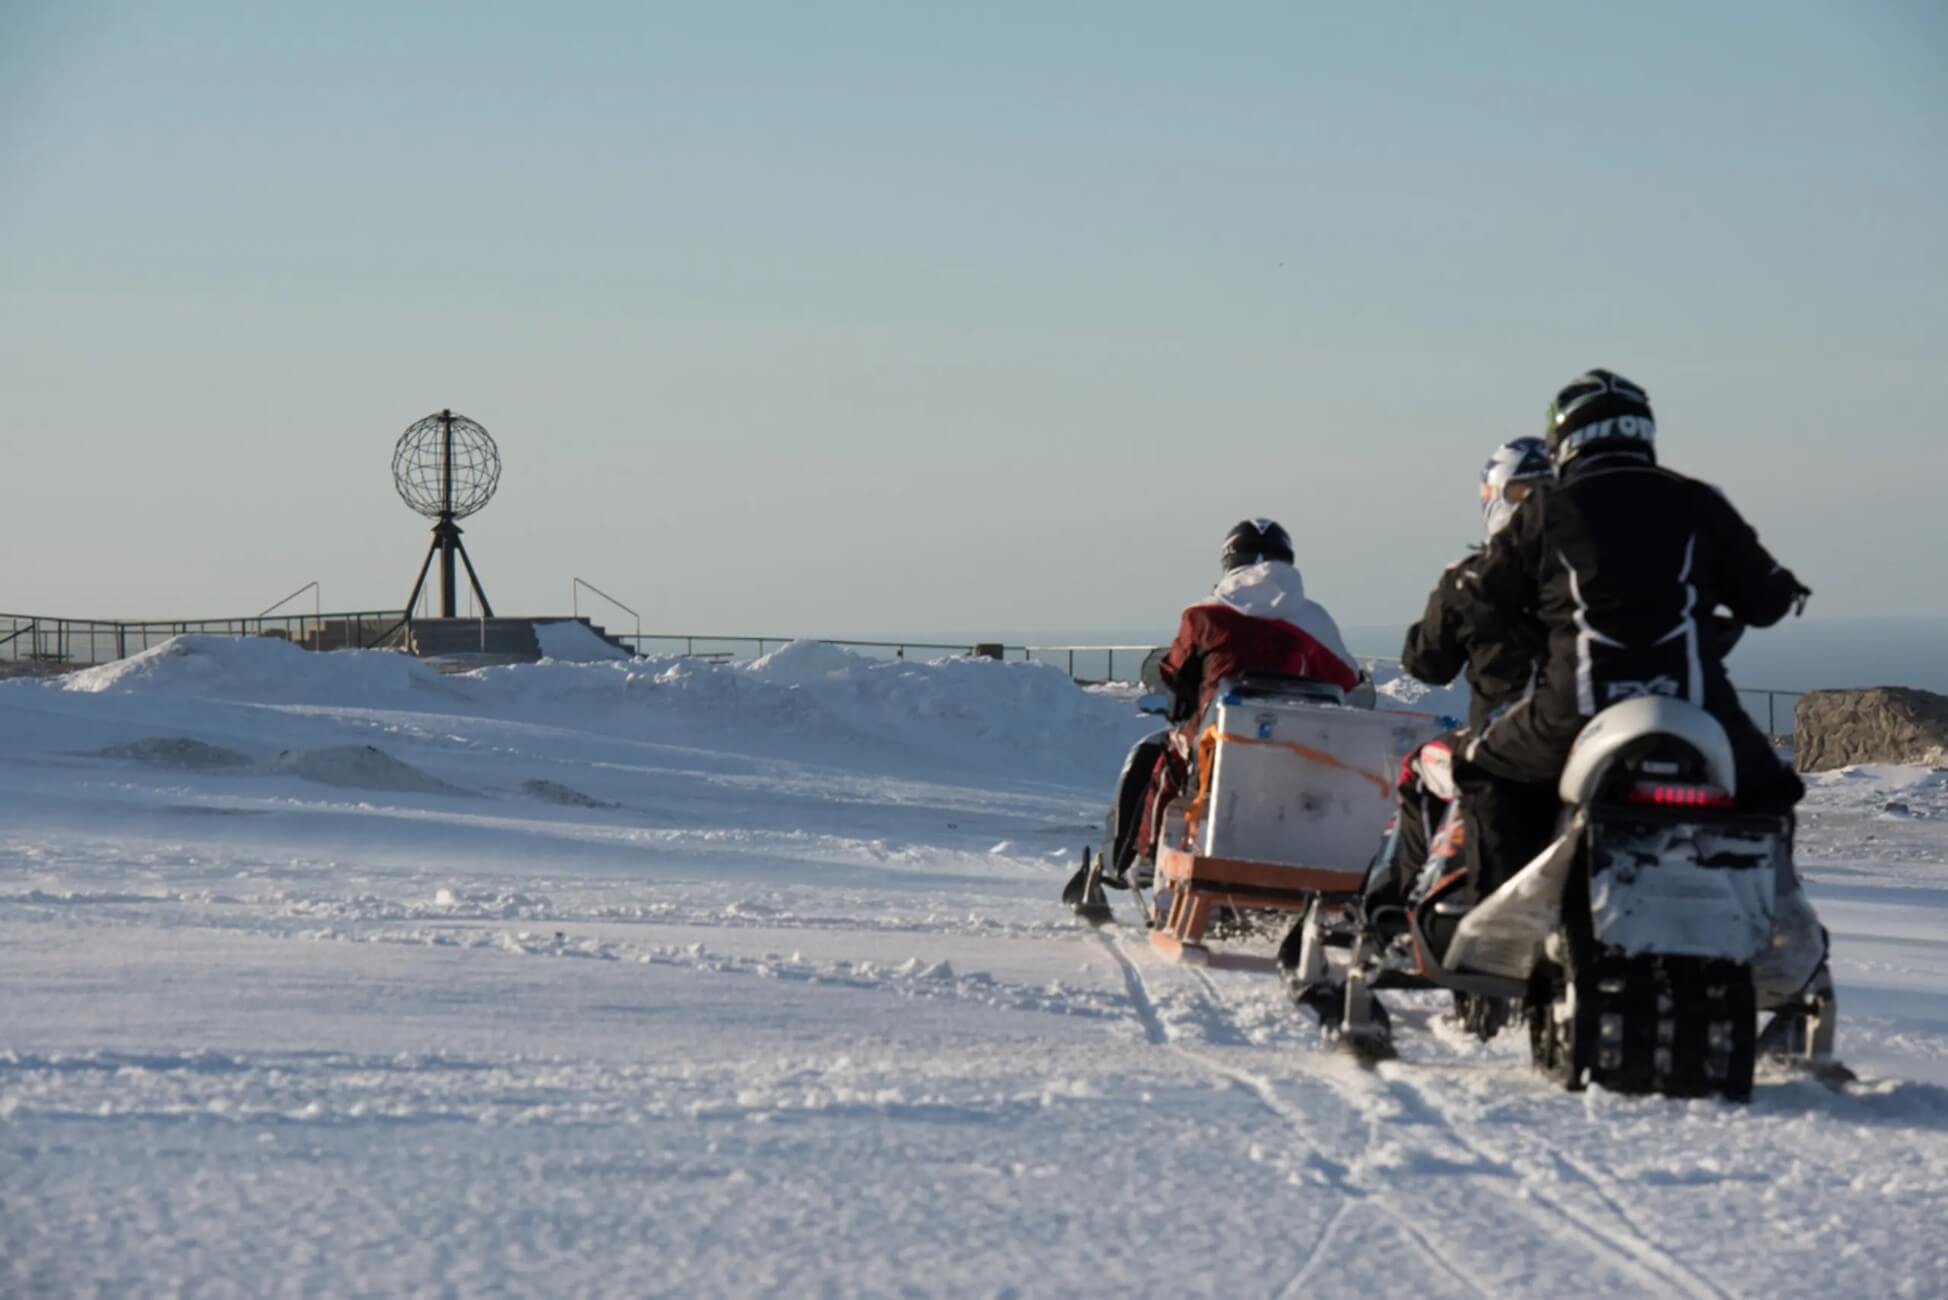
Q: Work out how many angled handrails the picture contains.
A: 2